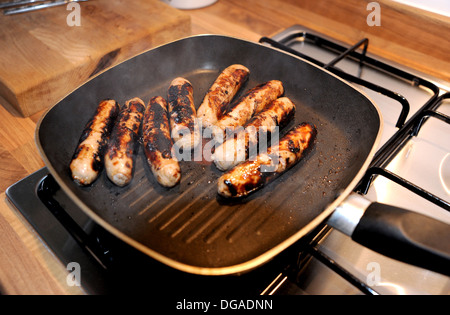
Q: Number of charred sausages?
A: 8